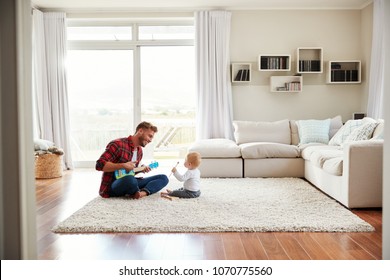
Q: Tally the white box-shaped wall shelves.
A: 5